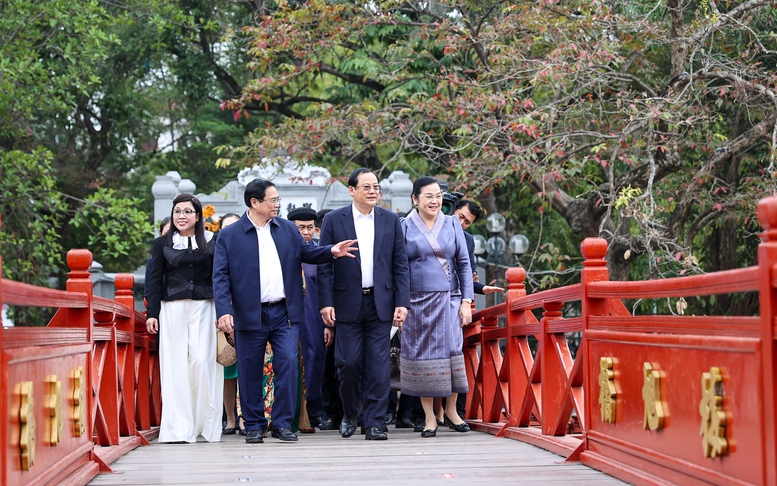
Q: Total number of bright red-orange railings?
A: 2